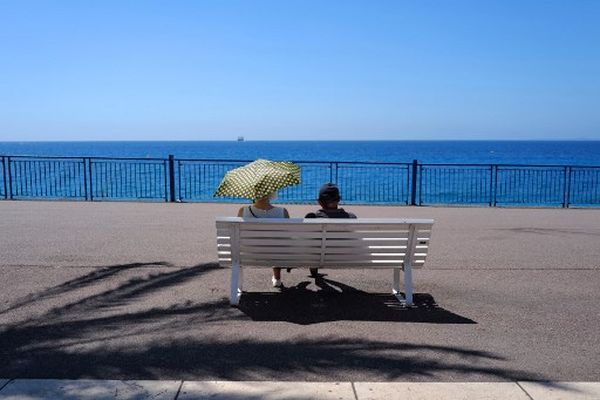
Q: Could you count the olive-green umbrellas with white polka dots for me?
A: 1